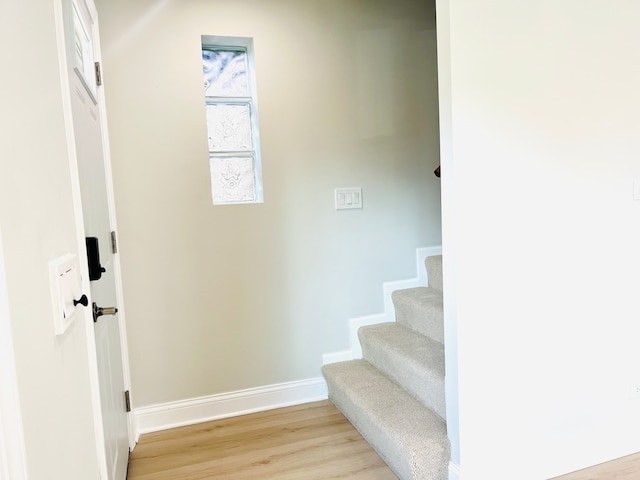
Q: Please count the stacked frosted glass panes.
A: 3